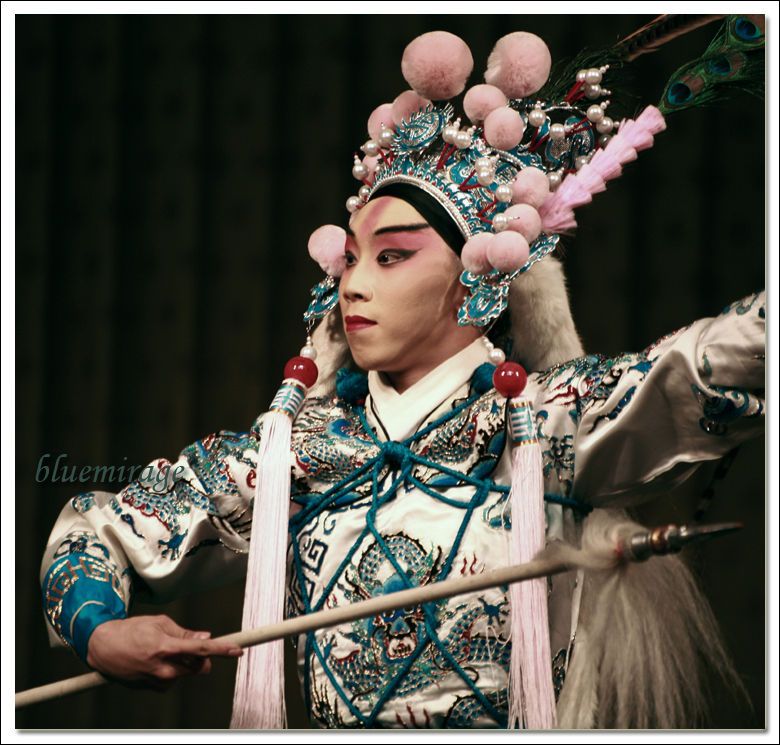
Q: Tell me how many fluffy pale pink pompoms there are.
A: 12